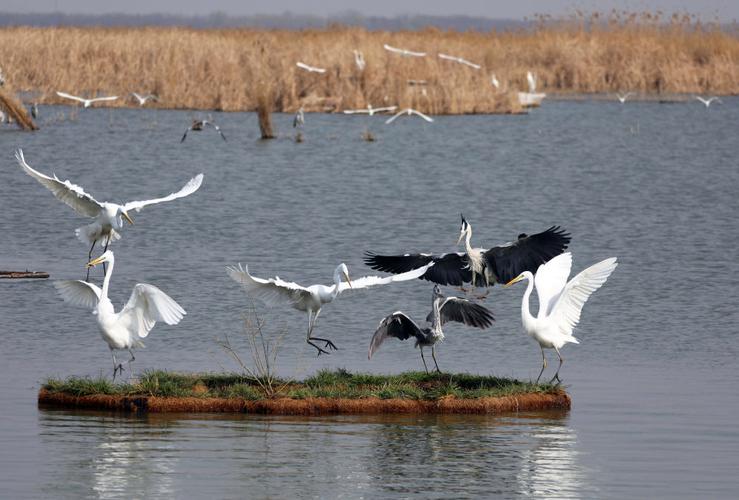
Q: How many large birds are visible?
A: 6